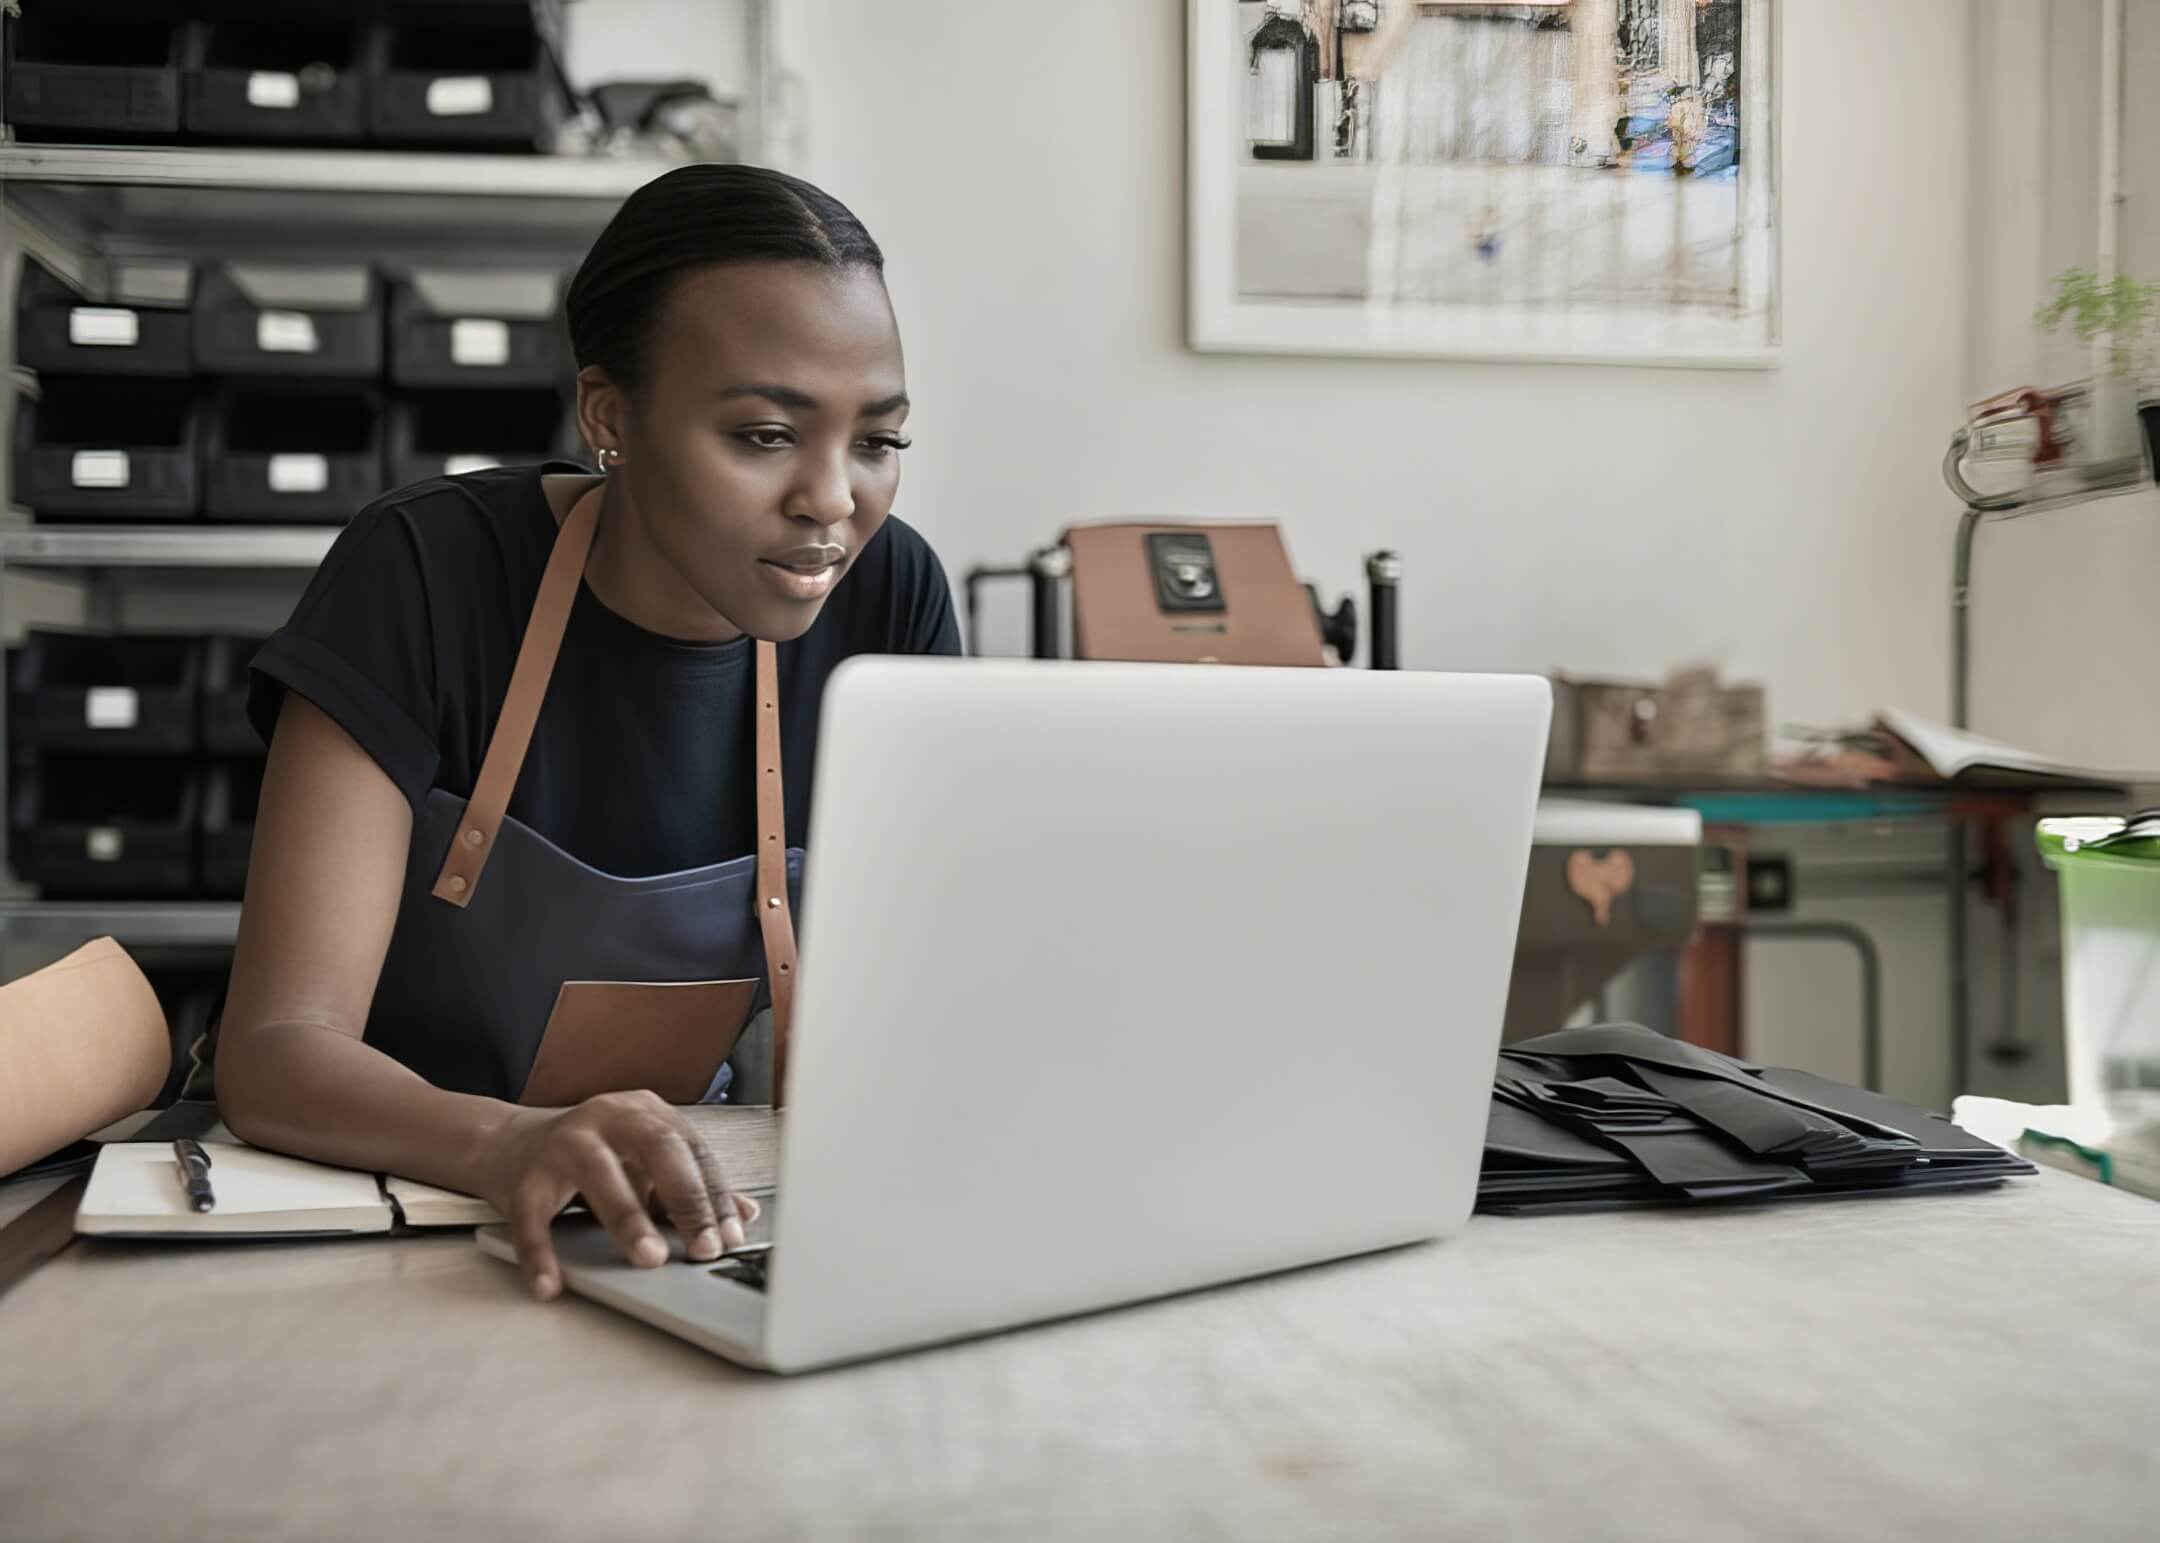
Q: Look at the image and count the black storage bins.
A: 13